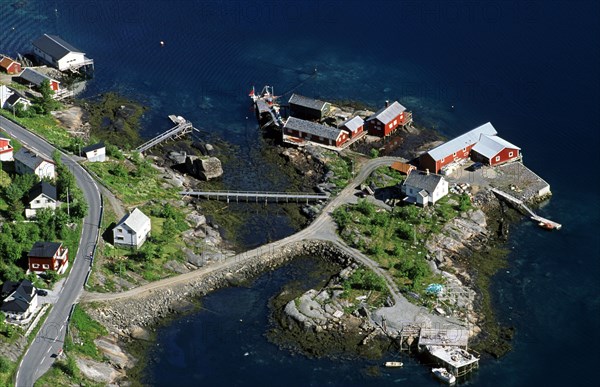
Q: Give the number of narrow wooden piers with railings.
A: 2